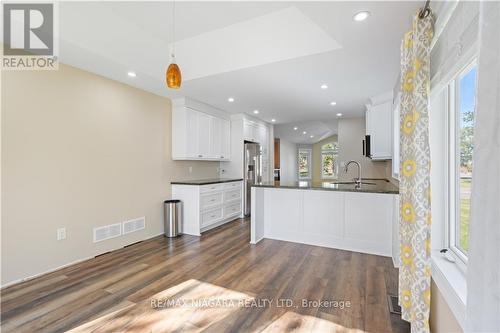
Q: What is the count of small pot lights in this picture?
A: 11